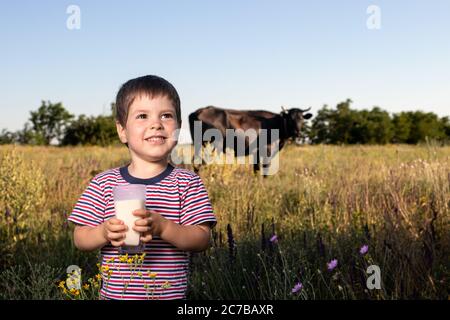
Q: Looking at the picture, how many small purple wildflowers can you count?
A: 4